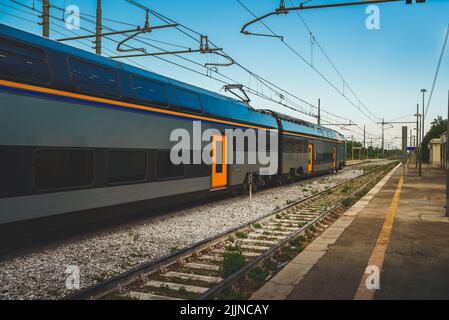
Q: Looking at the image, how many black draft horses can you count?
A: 0